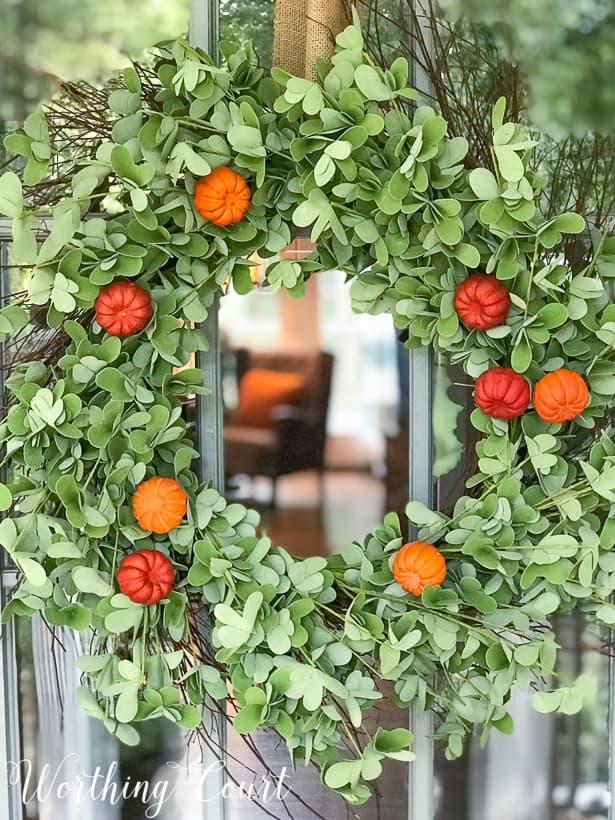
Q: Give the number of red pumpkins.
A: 4